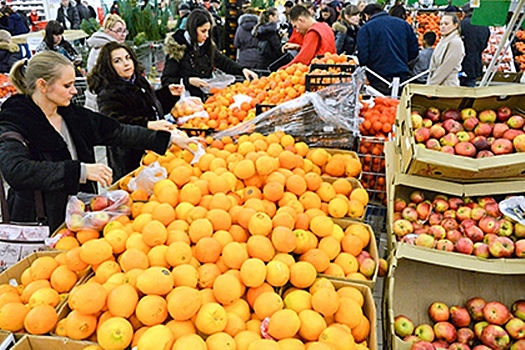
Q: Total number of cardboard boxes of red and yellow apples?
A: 3